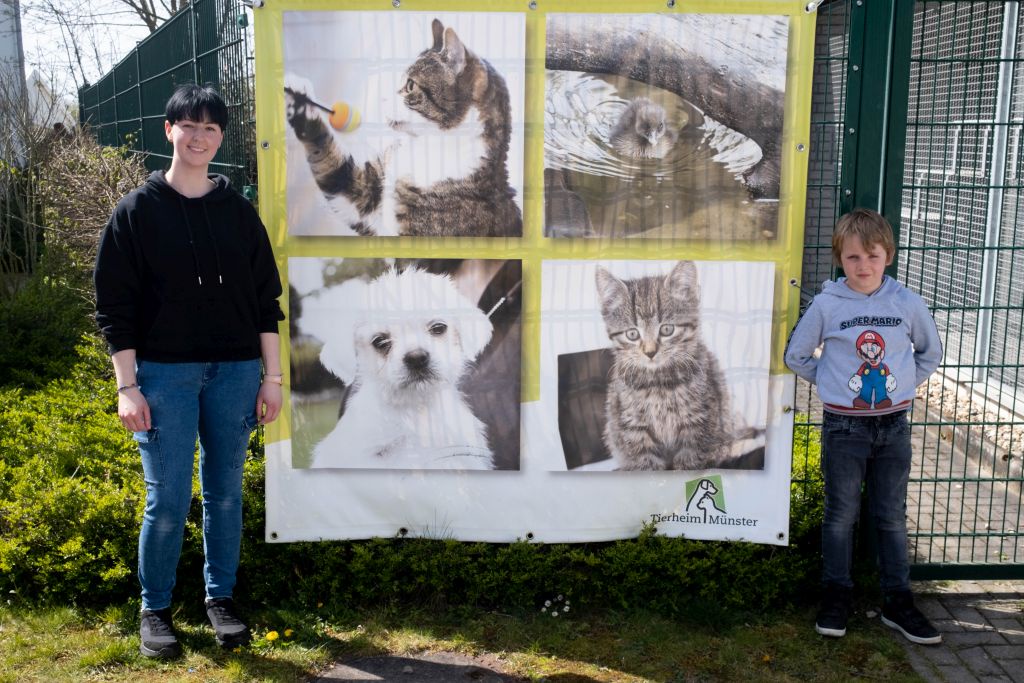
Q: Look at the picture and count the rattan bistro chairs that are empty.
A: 0